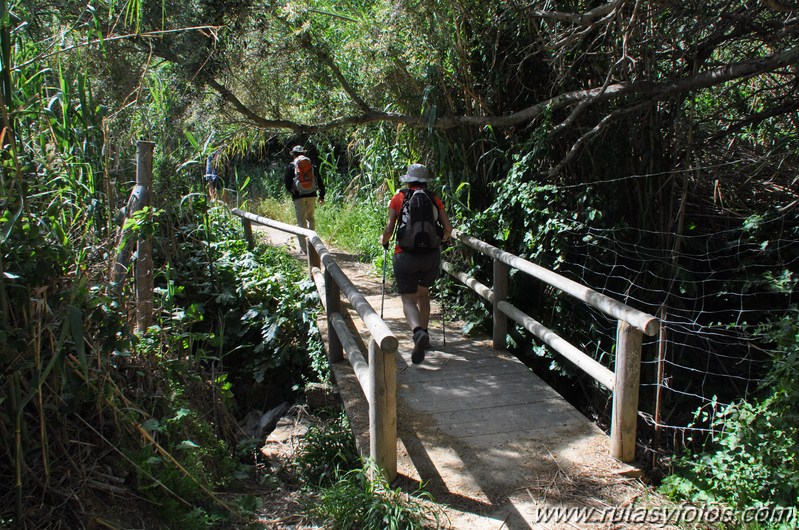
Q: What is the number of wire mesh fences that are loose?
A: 1